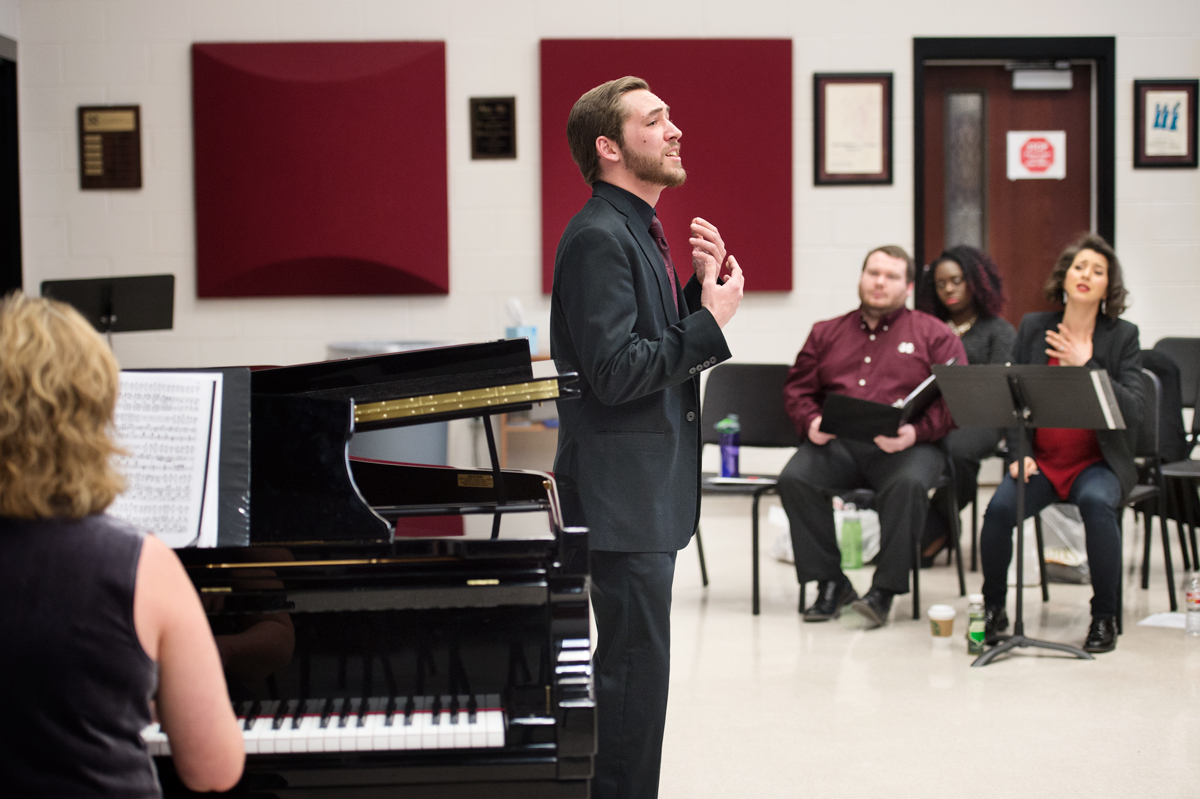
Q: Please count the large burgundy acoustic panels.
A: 2